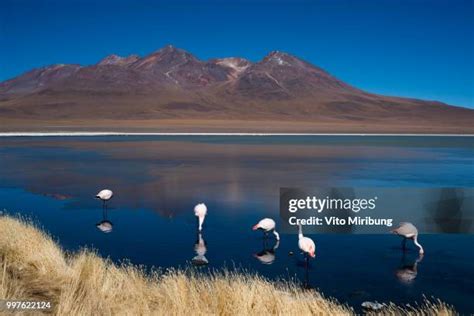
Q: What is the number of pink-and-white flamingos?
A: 5